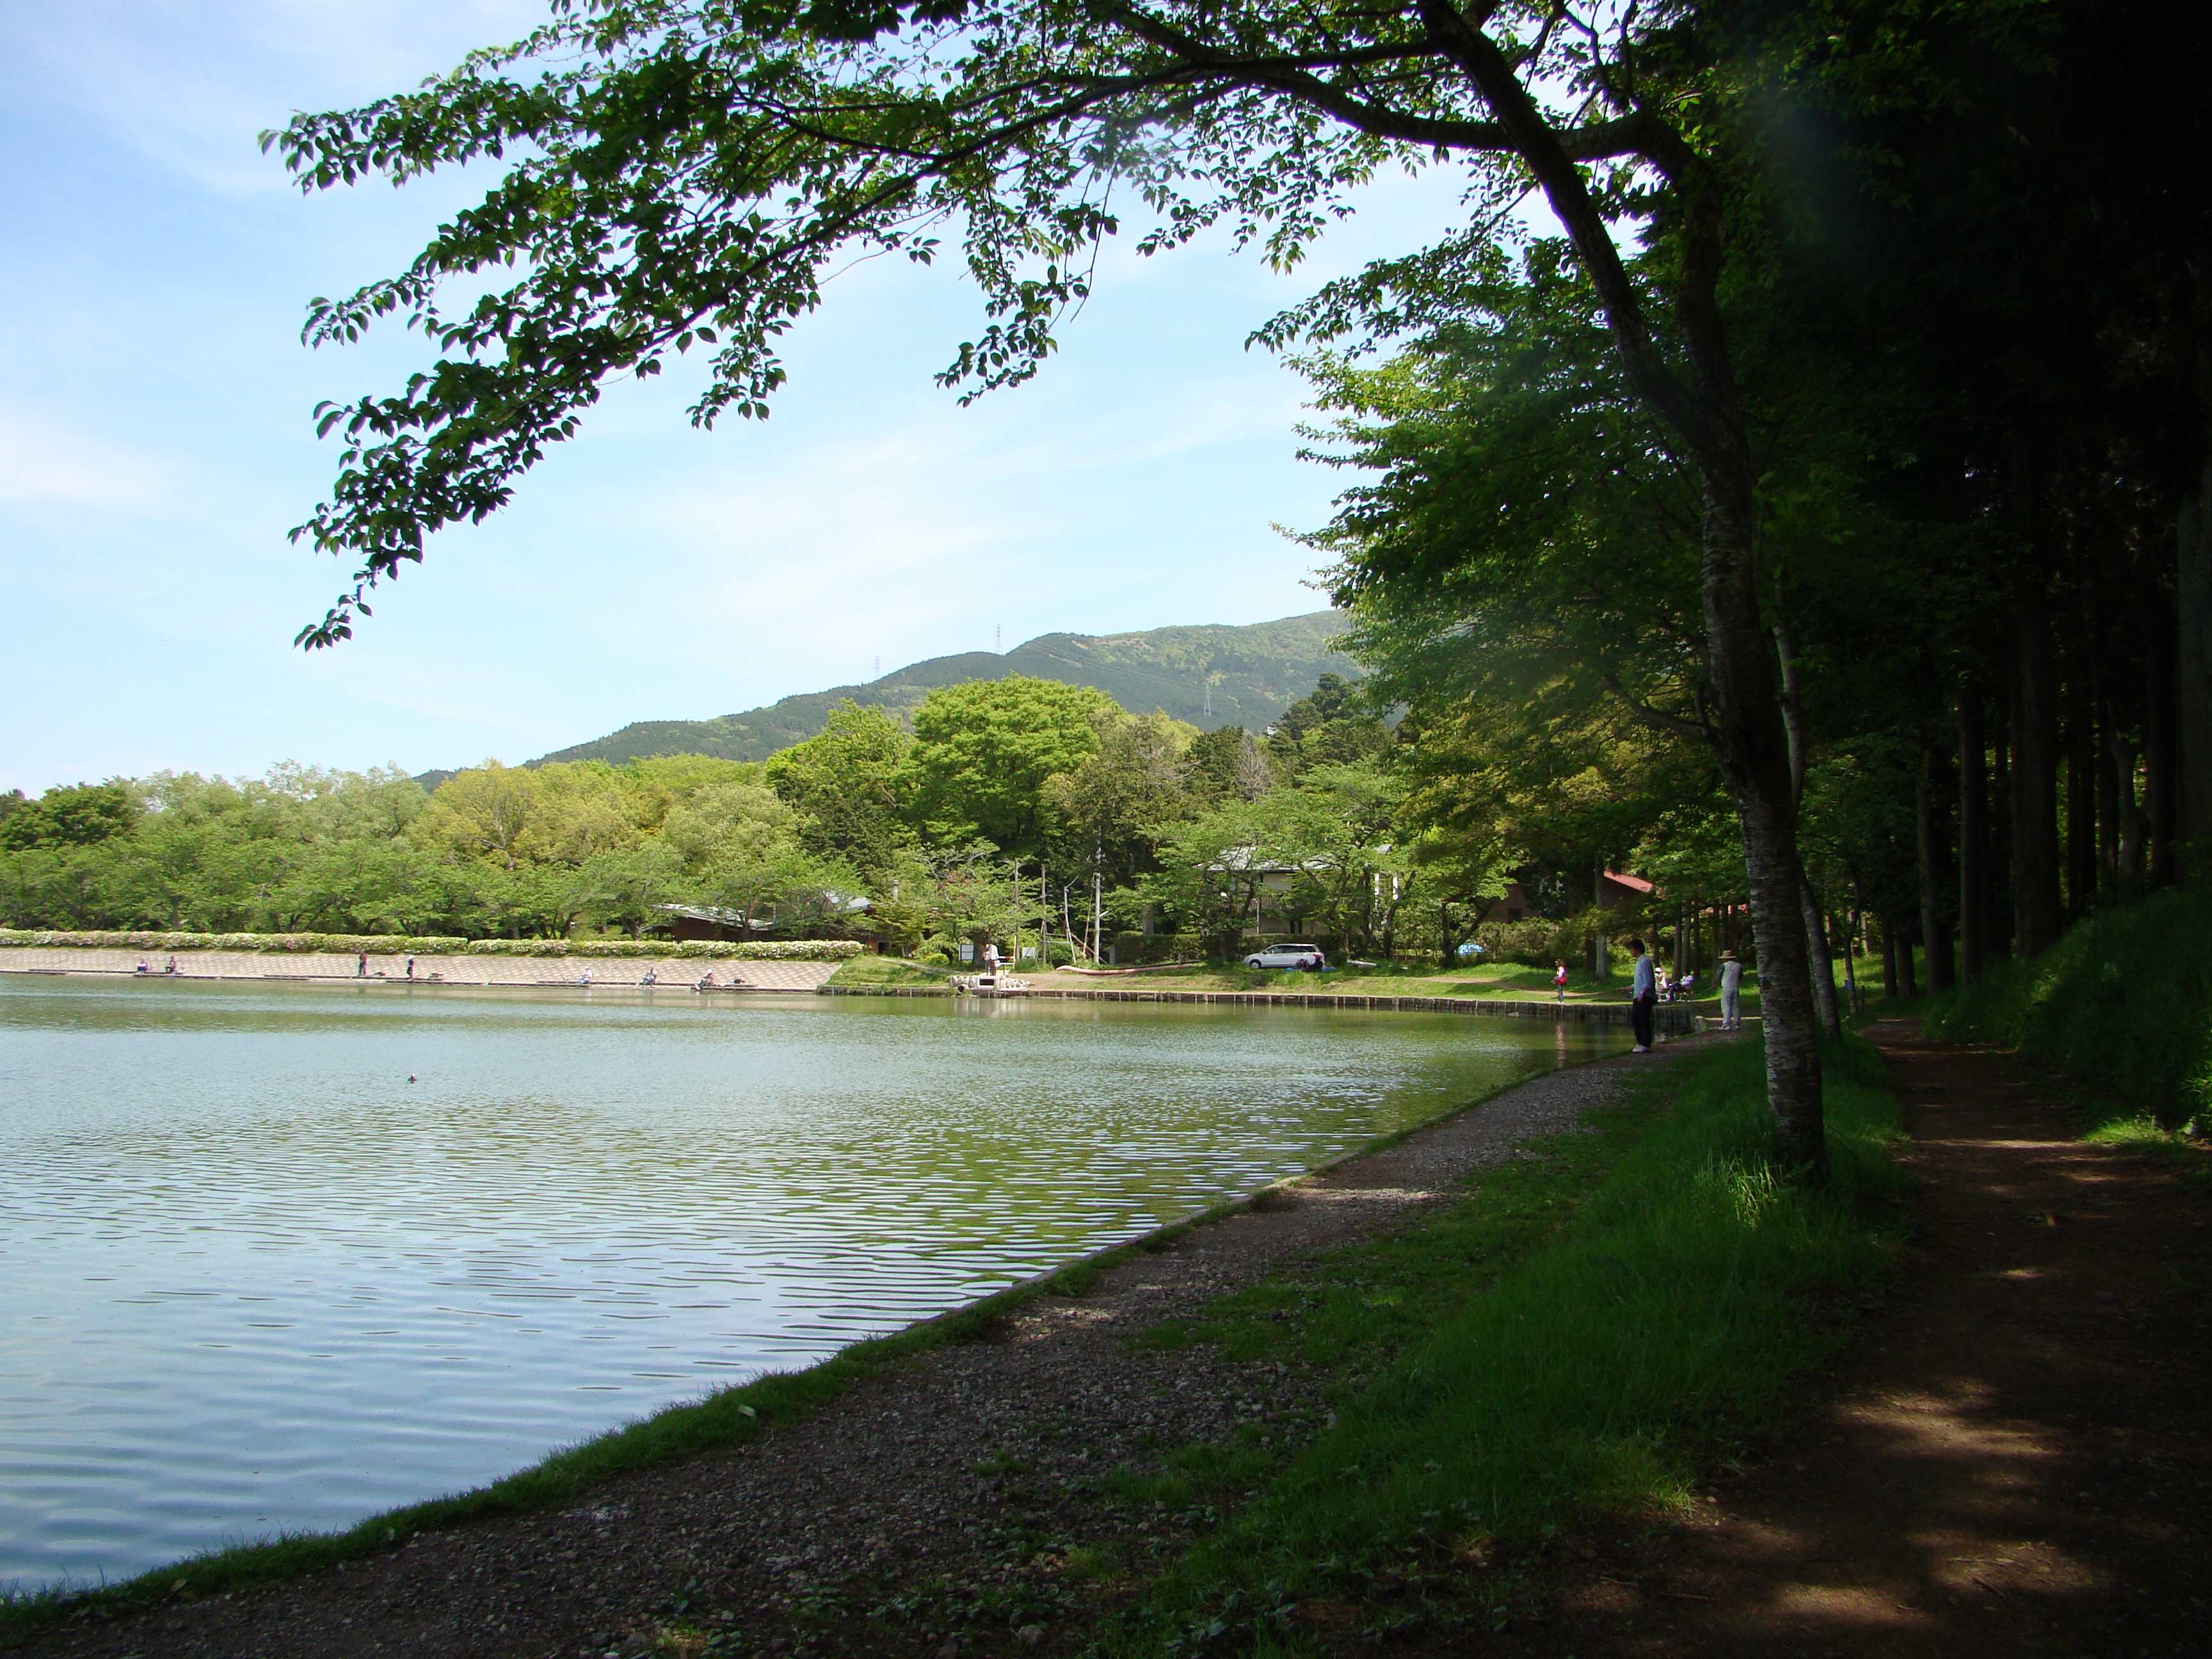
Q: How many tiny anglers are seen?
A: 7